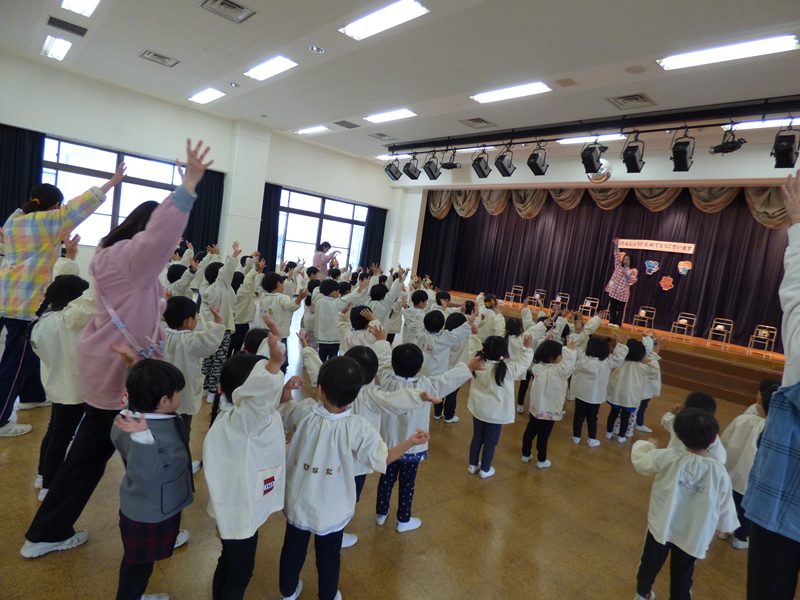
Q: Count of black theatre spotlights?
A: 12